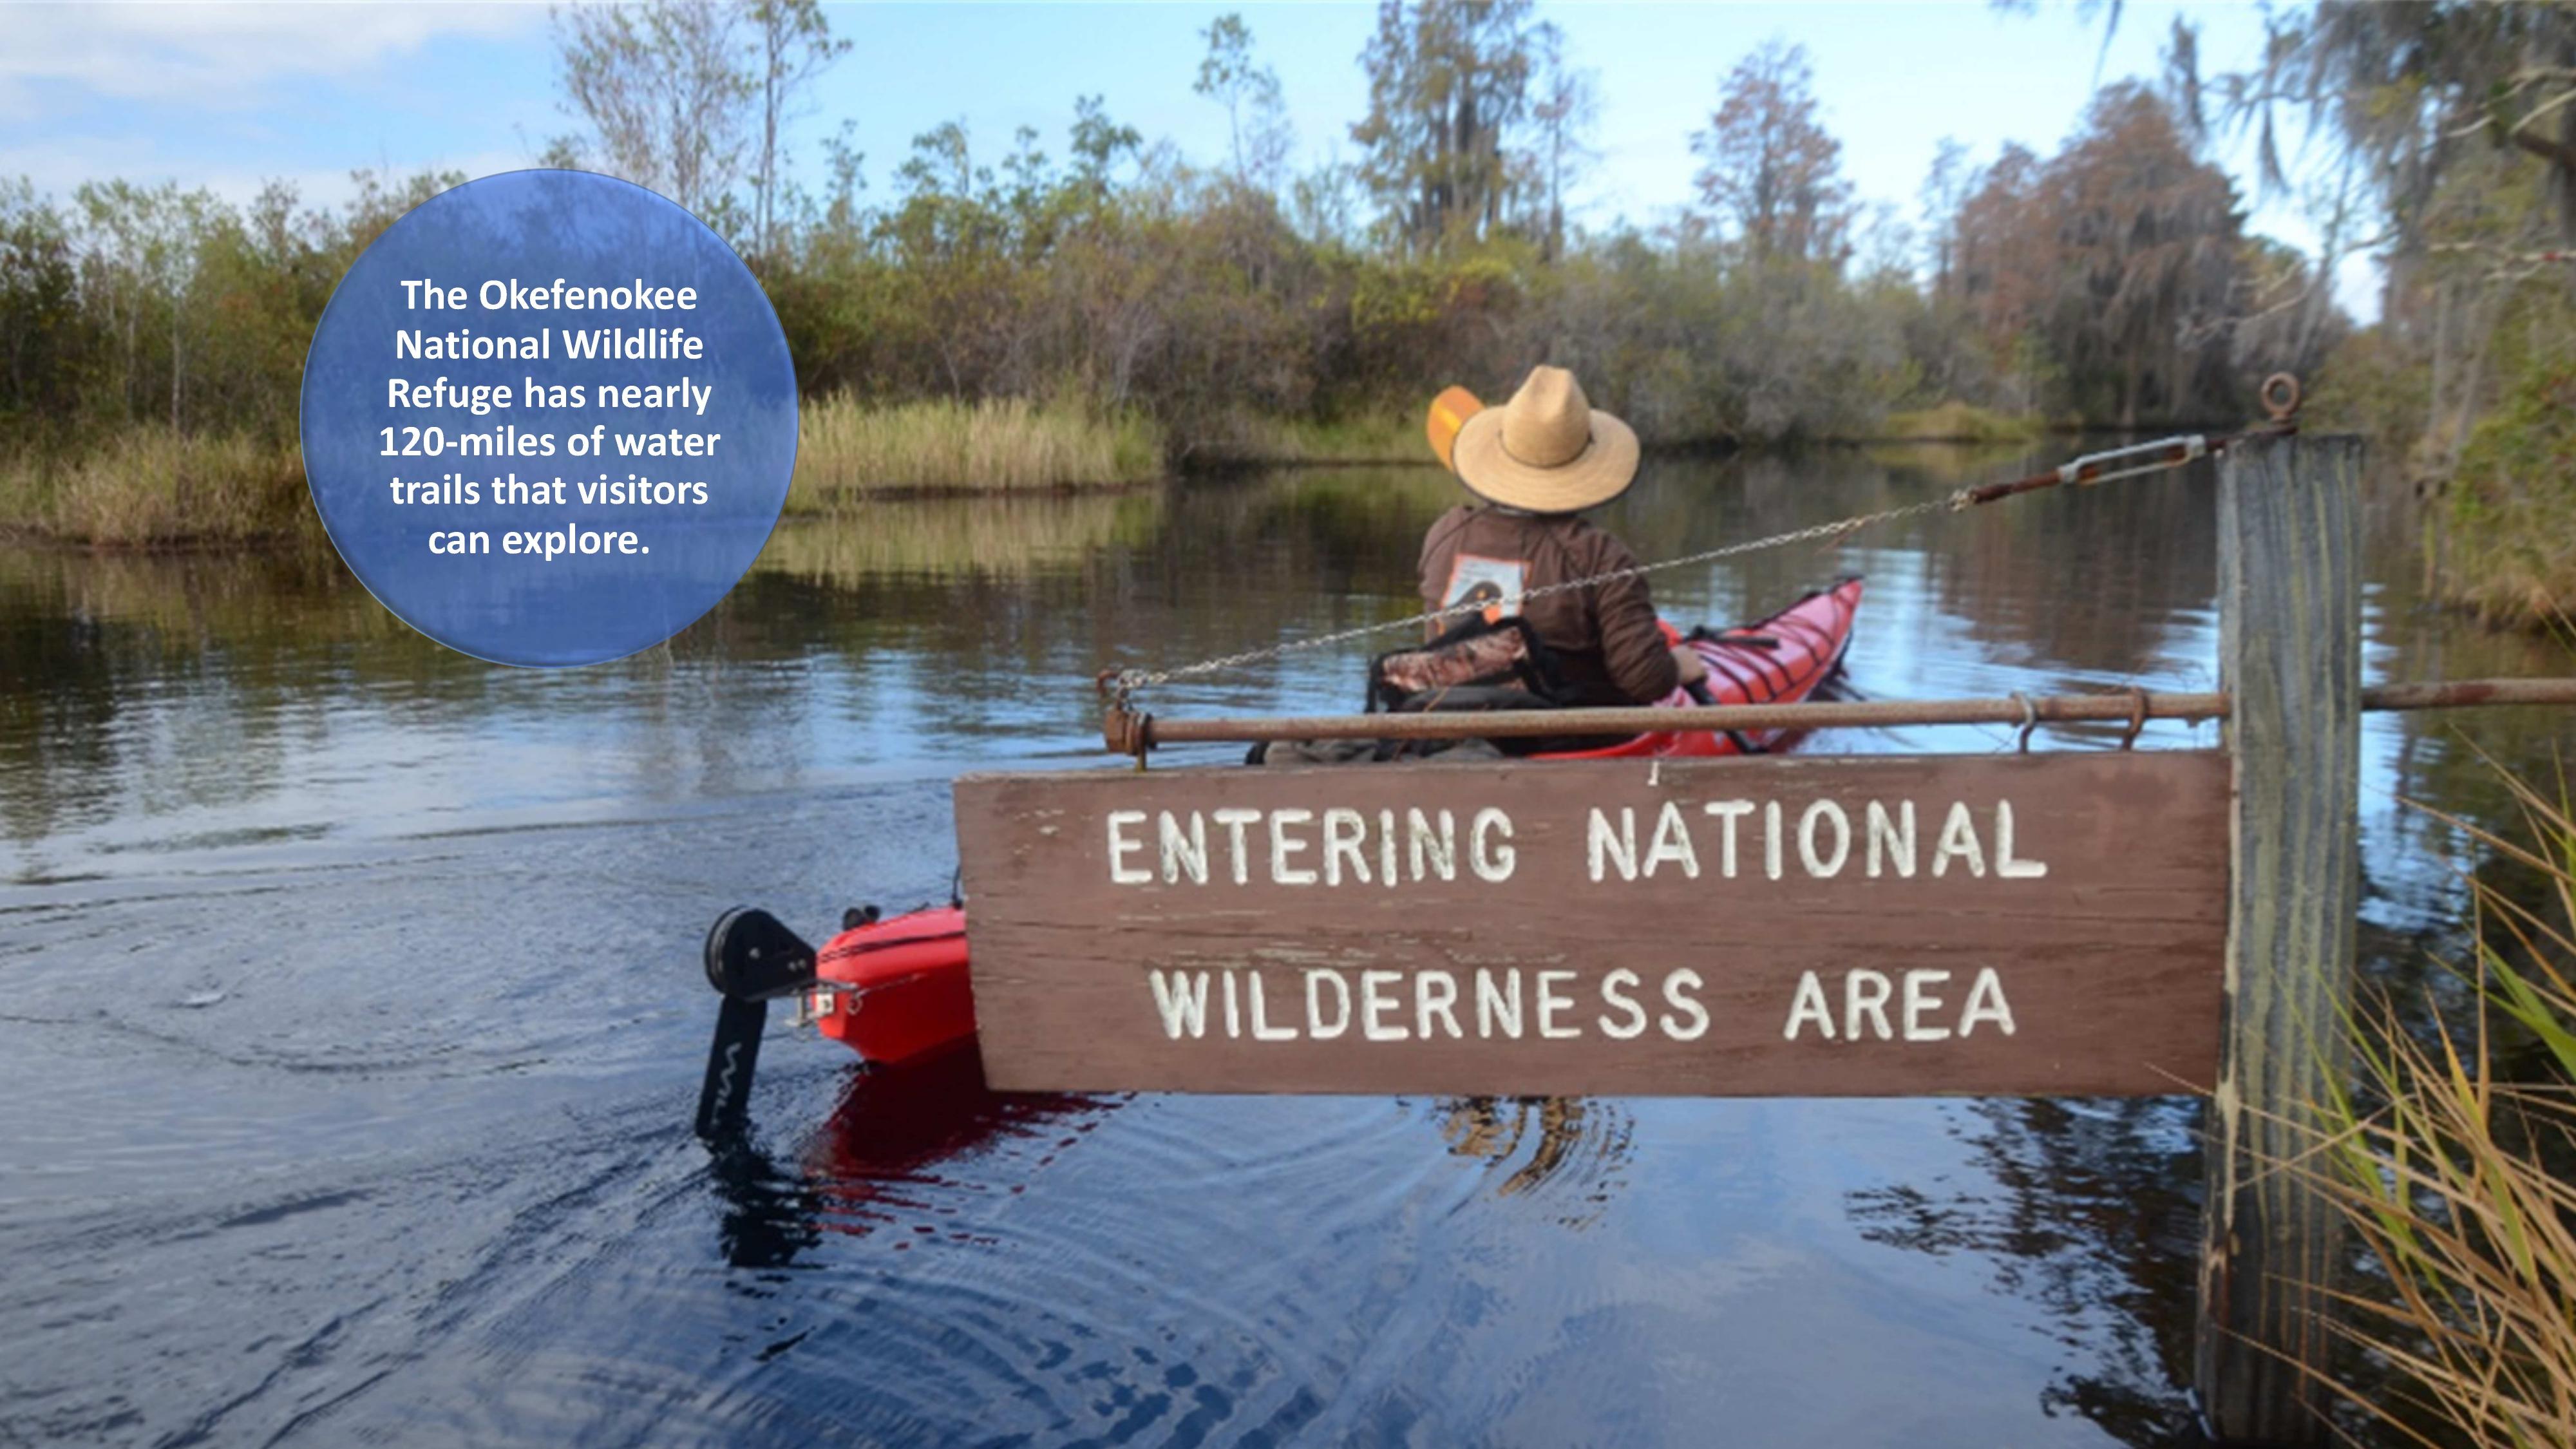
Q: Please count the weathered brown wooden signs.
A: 1